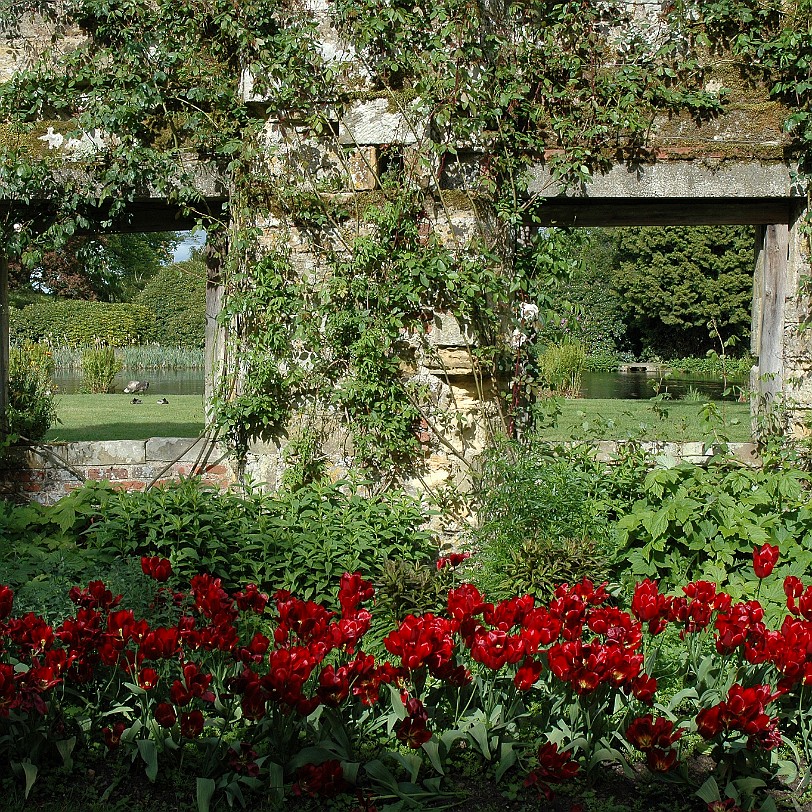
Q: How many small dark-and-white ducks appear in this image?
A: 2